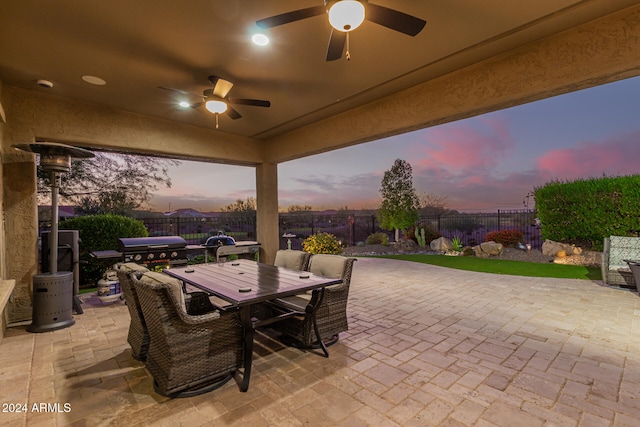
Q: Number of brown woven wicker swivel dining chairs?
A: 4